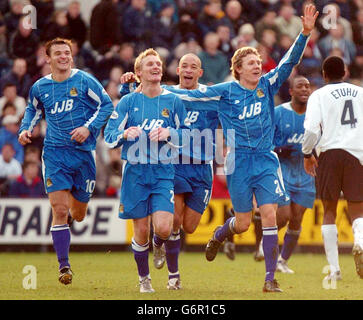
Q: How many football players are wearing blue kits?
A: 5